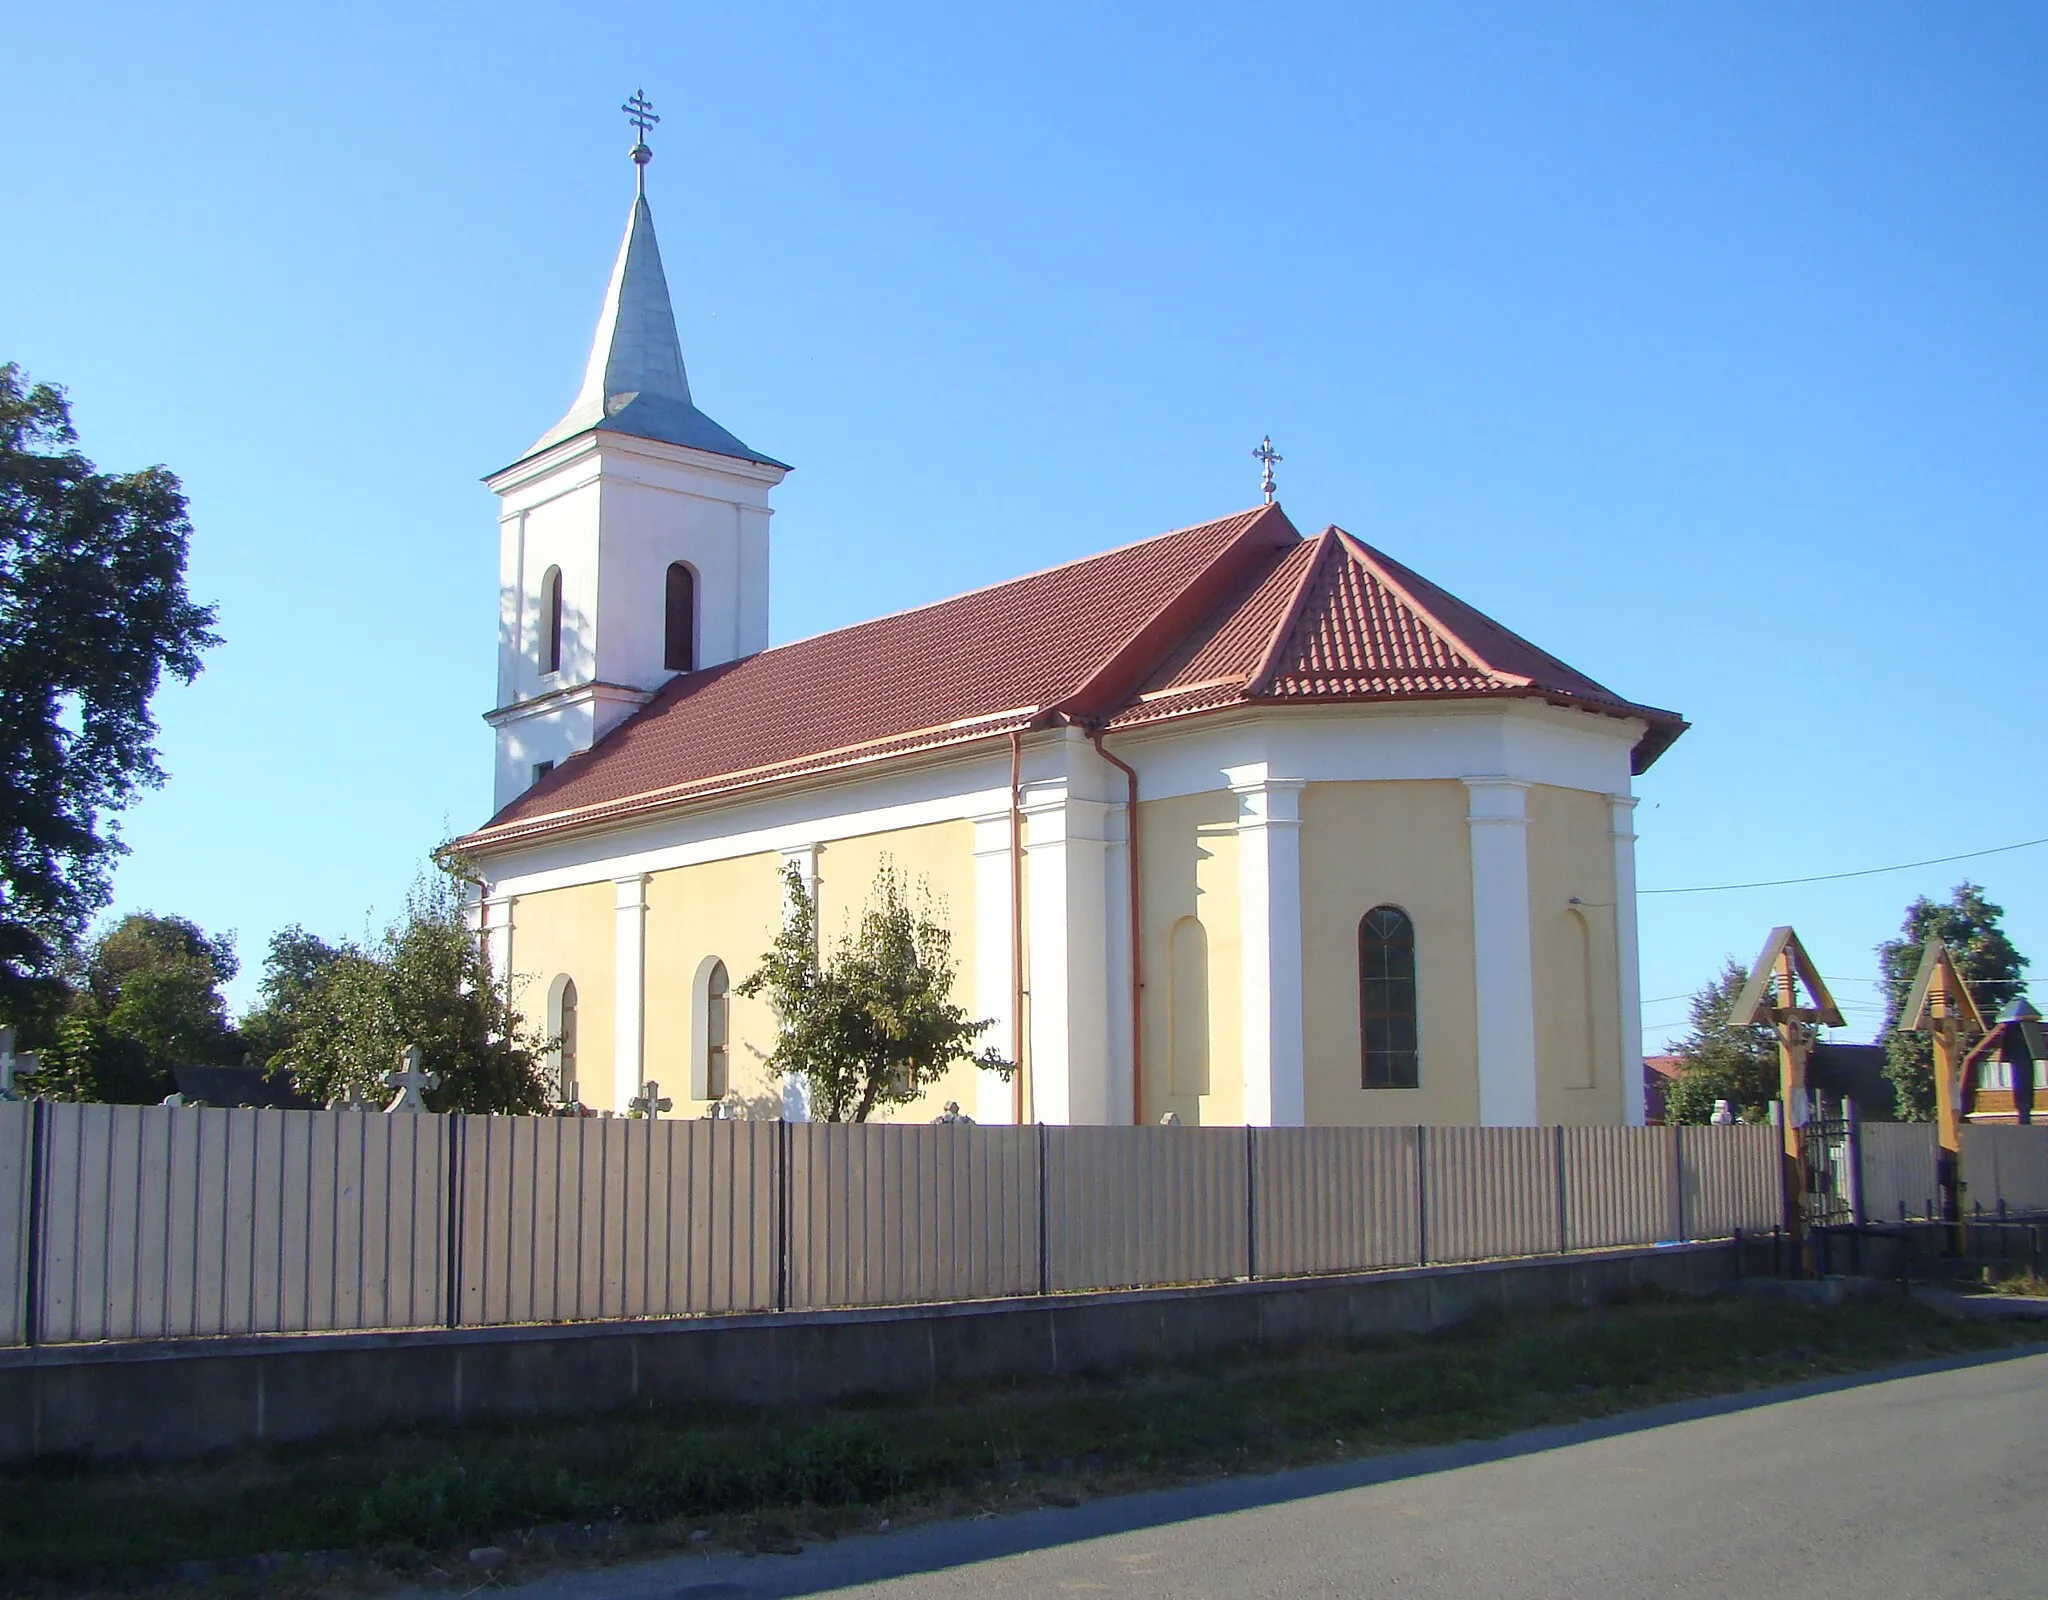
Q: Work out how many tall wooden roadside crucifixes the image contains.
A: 2